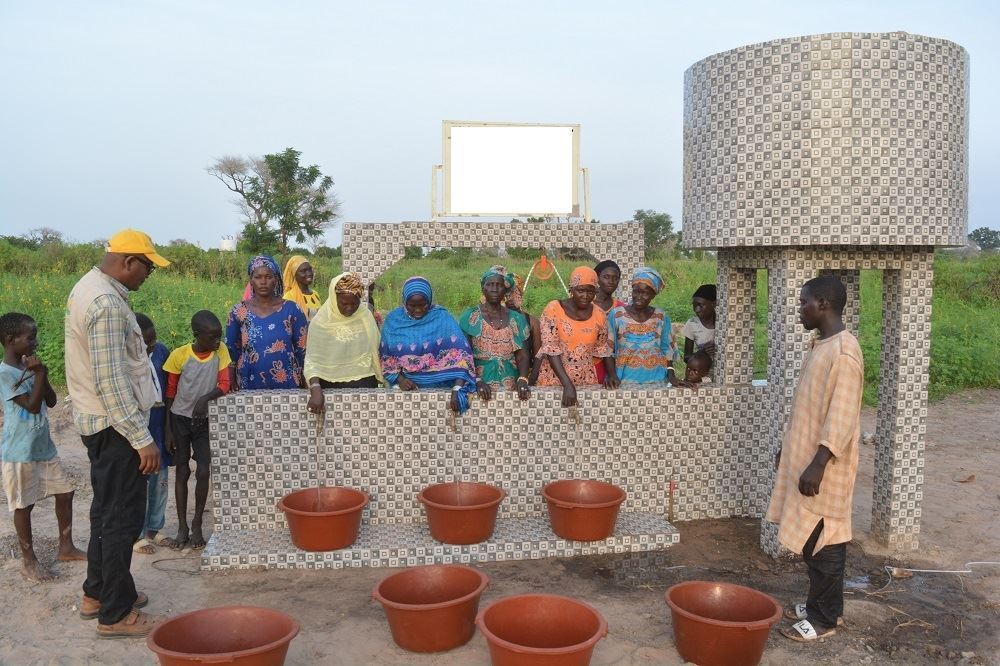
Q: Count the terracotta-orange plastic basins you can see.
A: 7